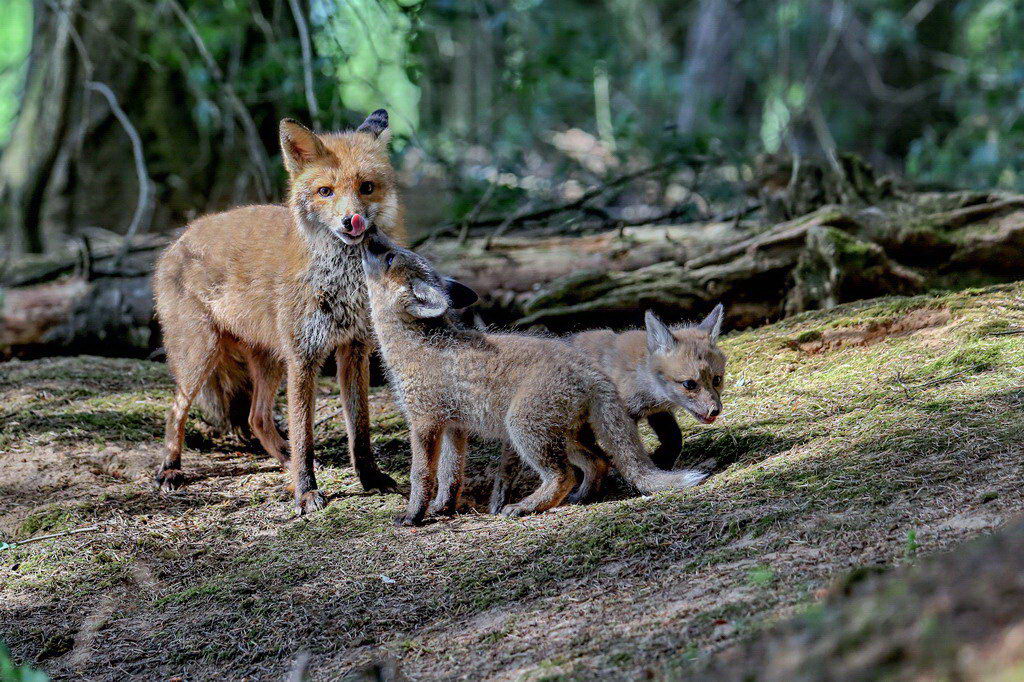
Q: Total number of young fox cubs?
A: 2